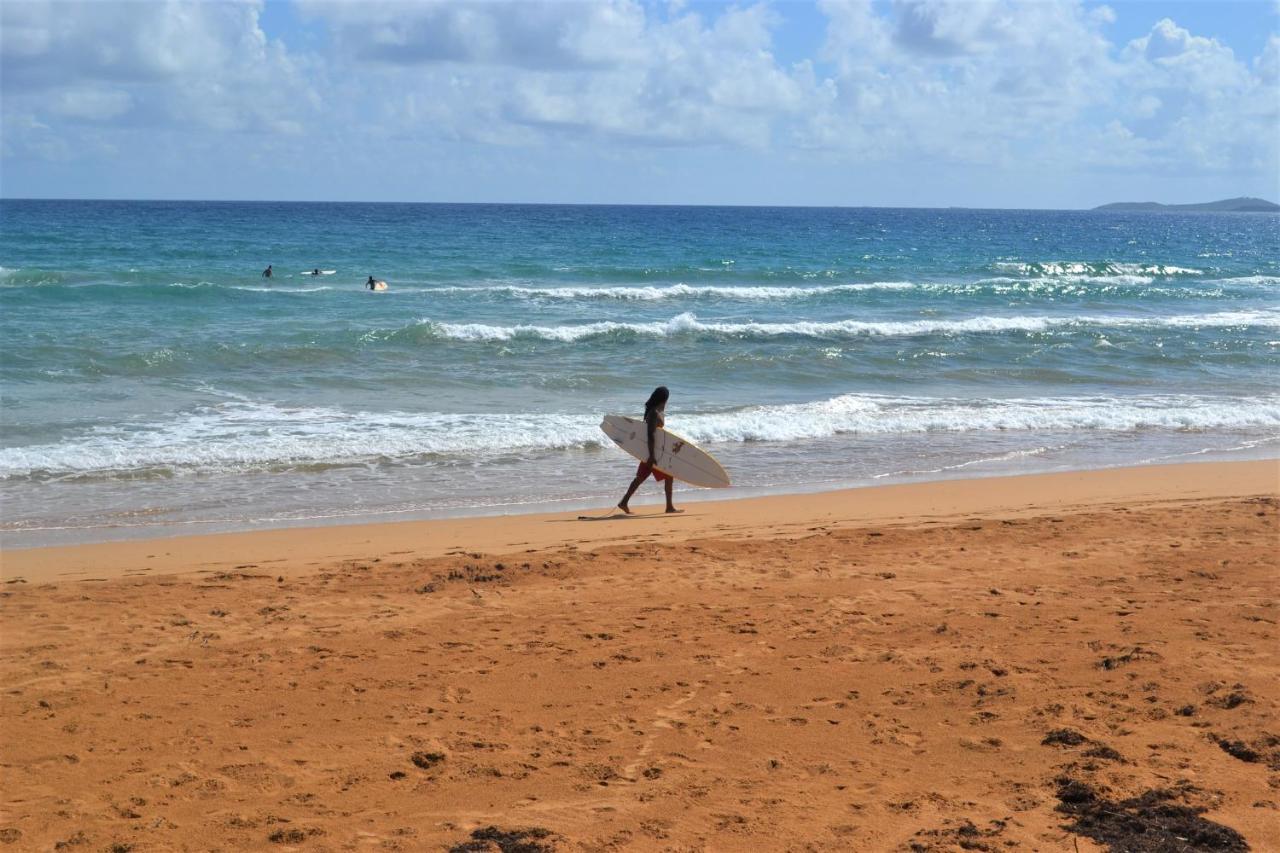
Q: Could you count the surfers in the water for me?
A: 3